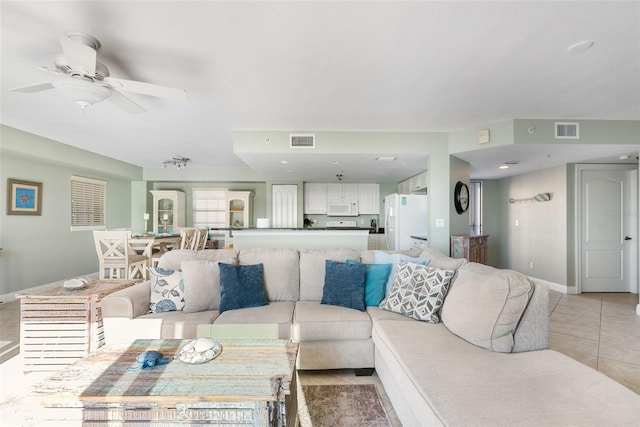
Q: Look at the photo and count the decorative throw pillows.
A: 7